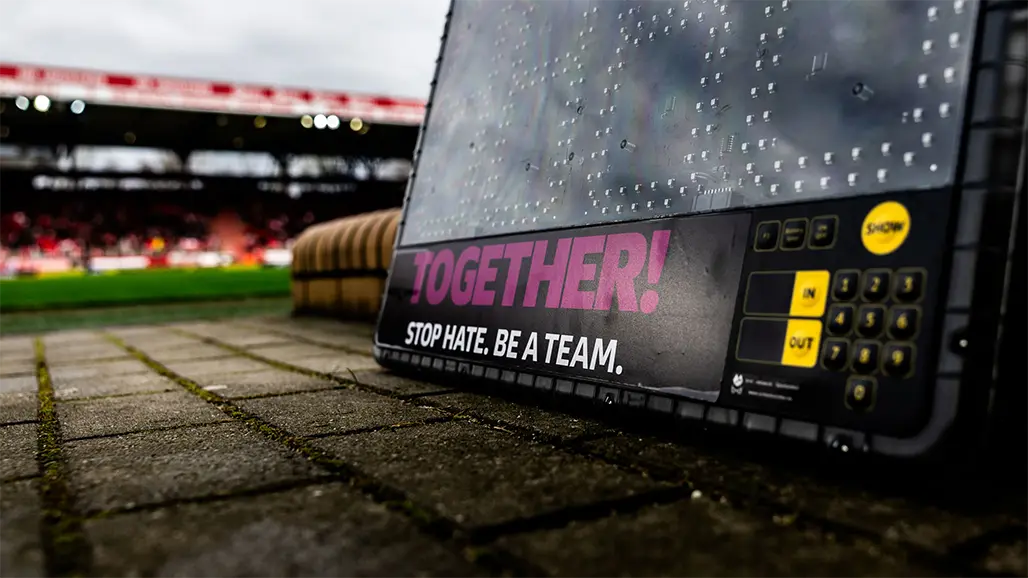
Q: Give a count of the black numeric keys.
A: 10